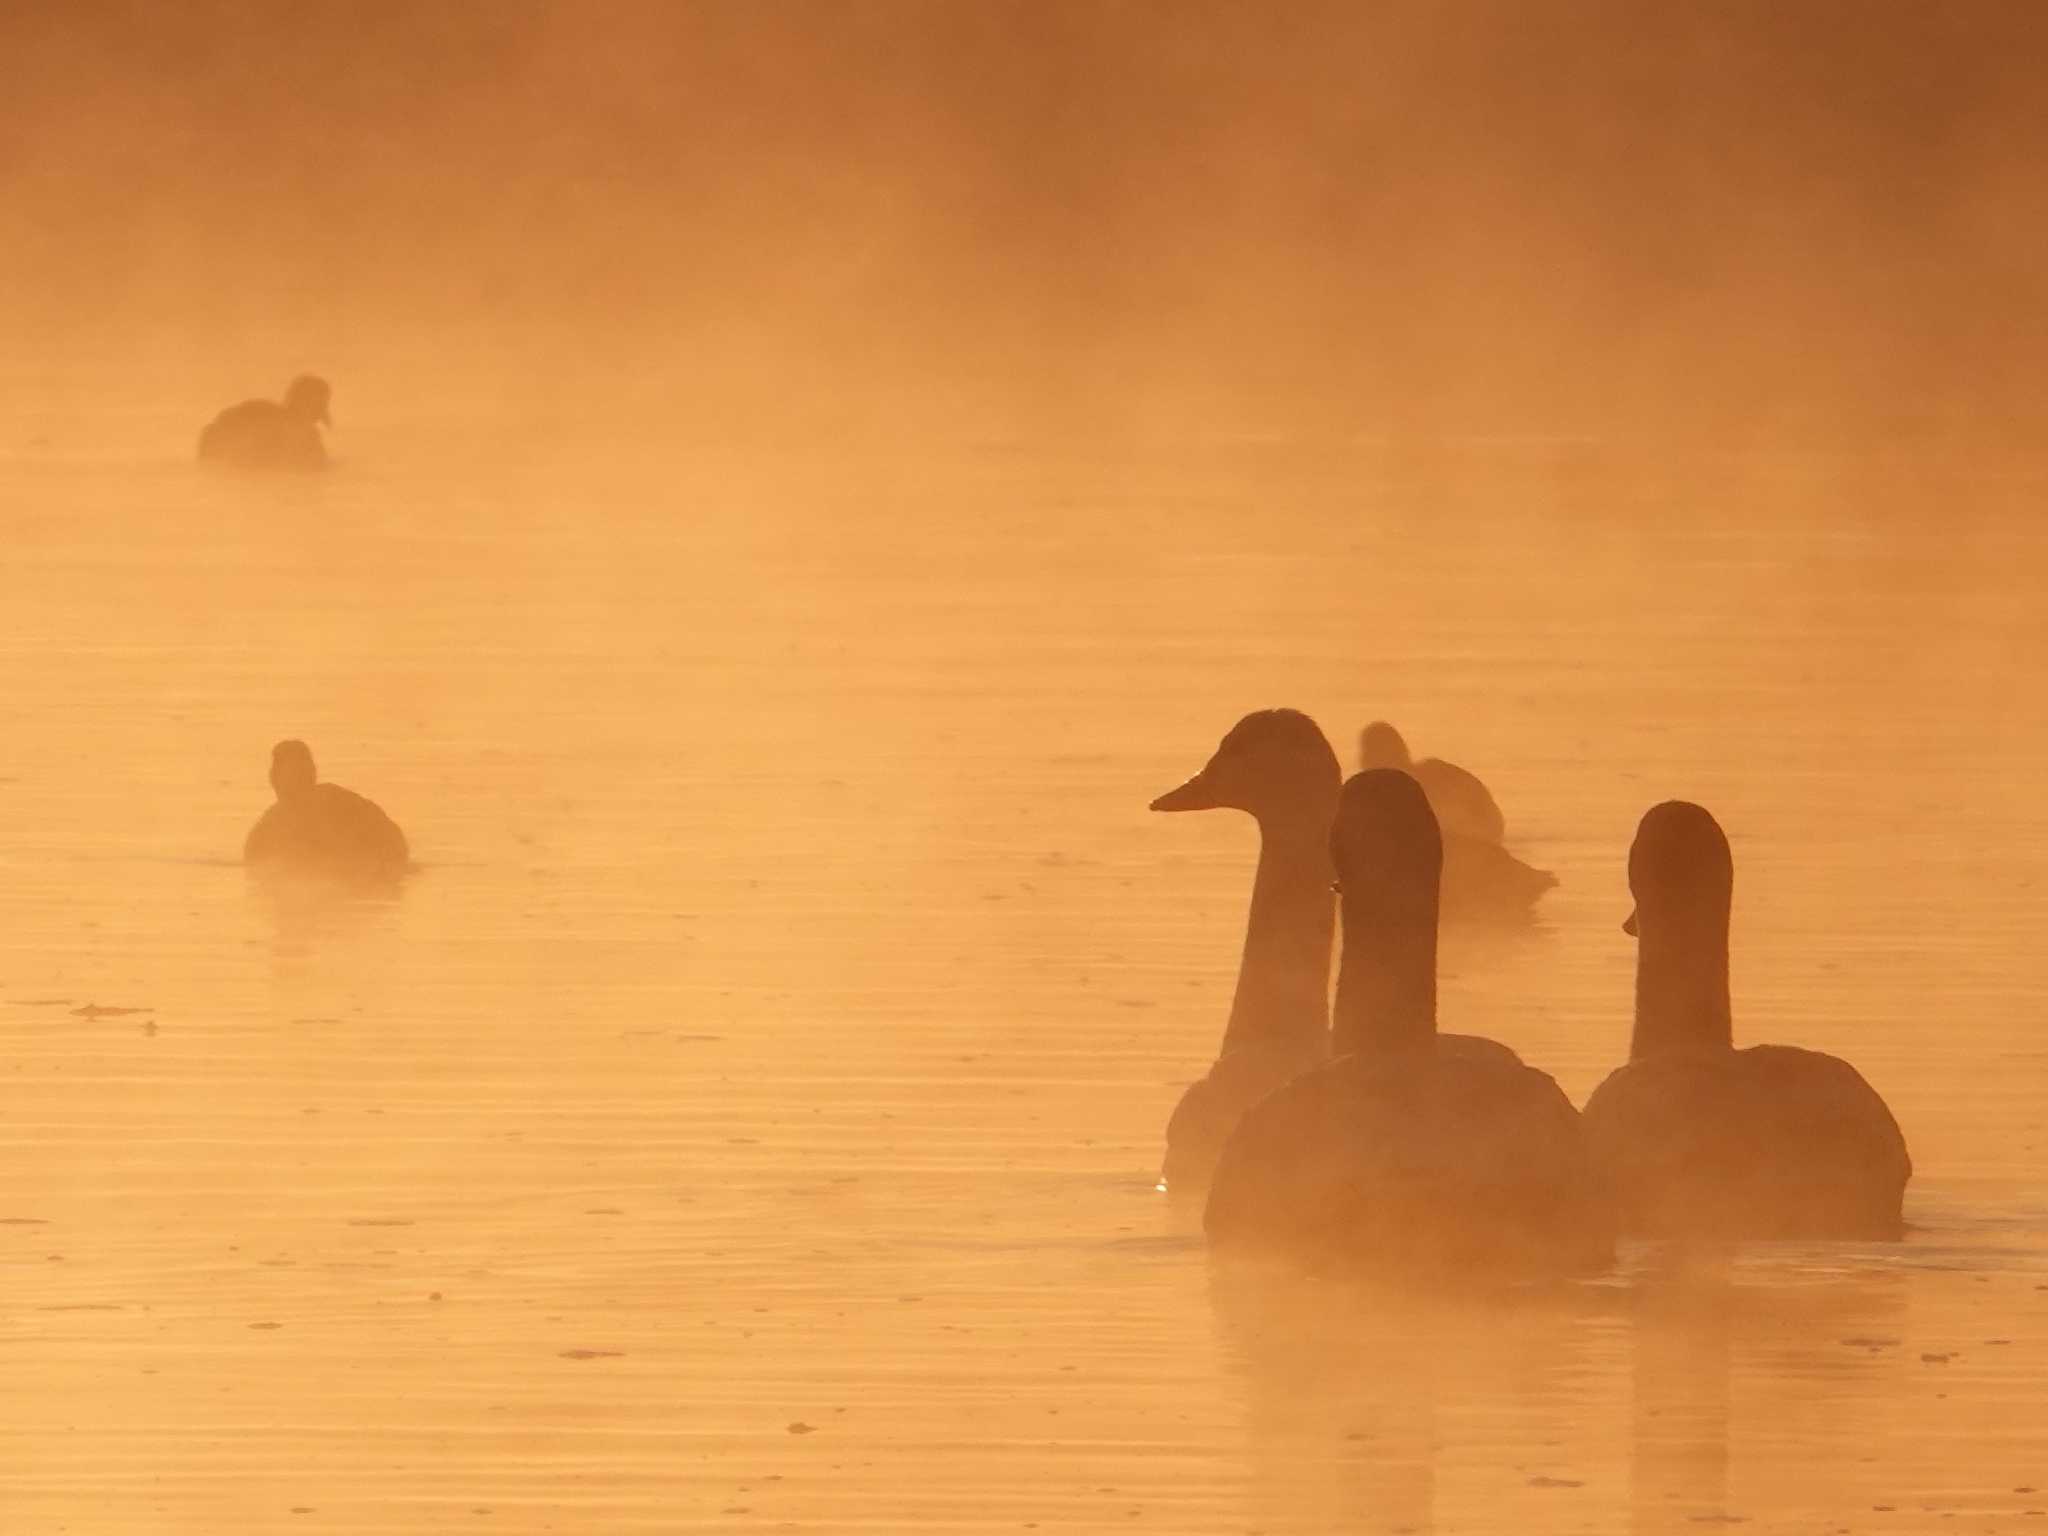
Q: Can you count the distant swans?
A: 3